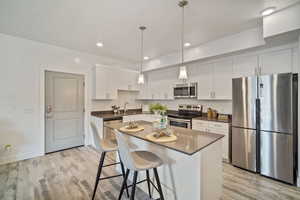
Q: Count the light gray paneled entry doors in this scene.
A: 1